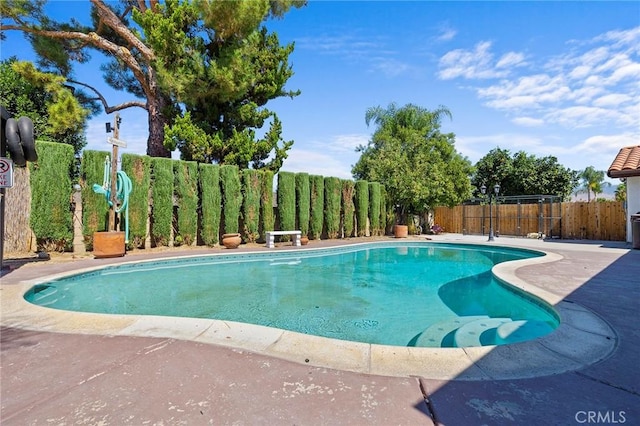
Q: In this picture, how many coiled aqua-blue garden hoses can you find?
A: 1